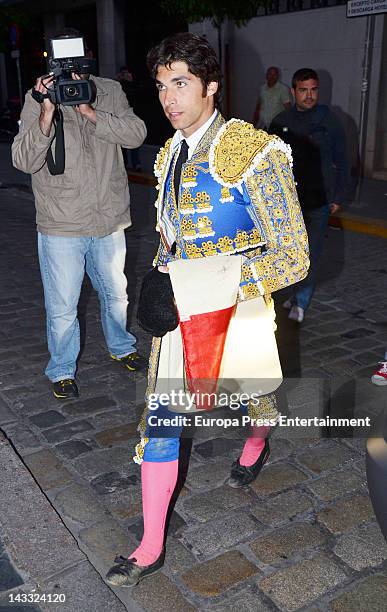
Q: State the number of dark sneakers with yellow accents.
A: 2